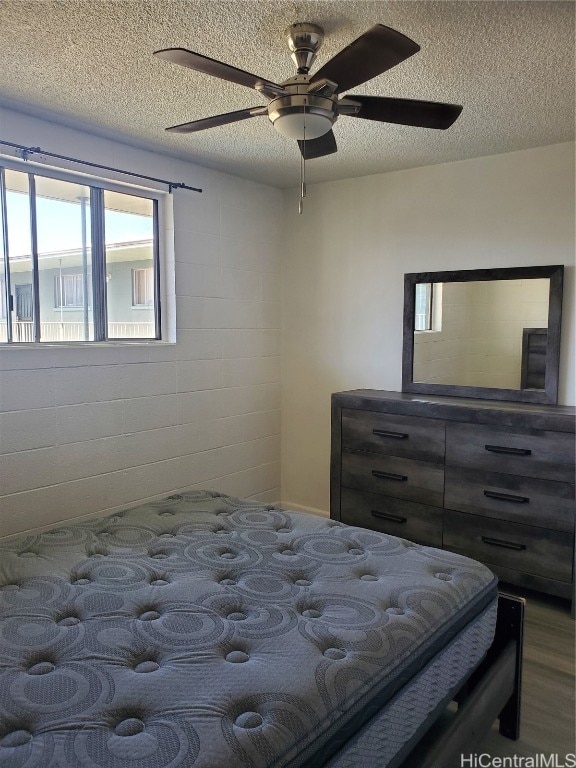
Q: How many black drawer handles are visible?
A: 6